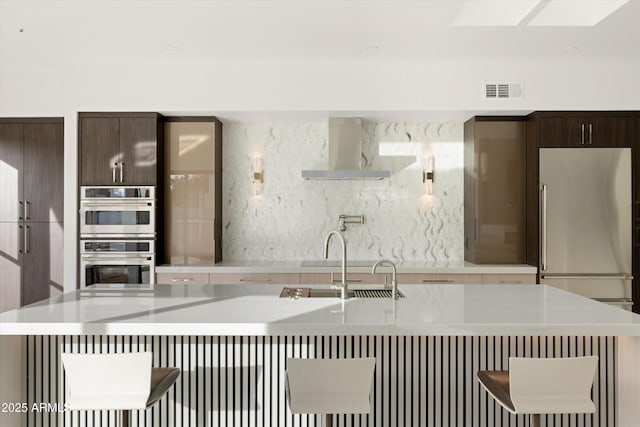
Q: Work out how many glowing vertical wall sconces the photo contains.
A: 2